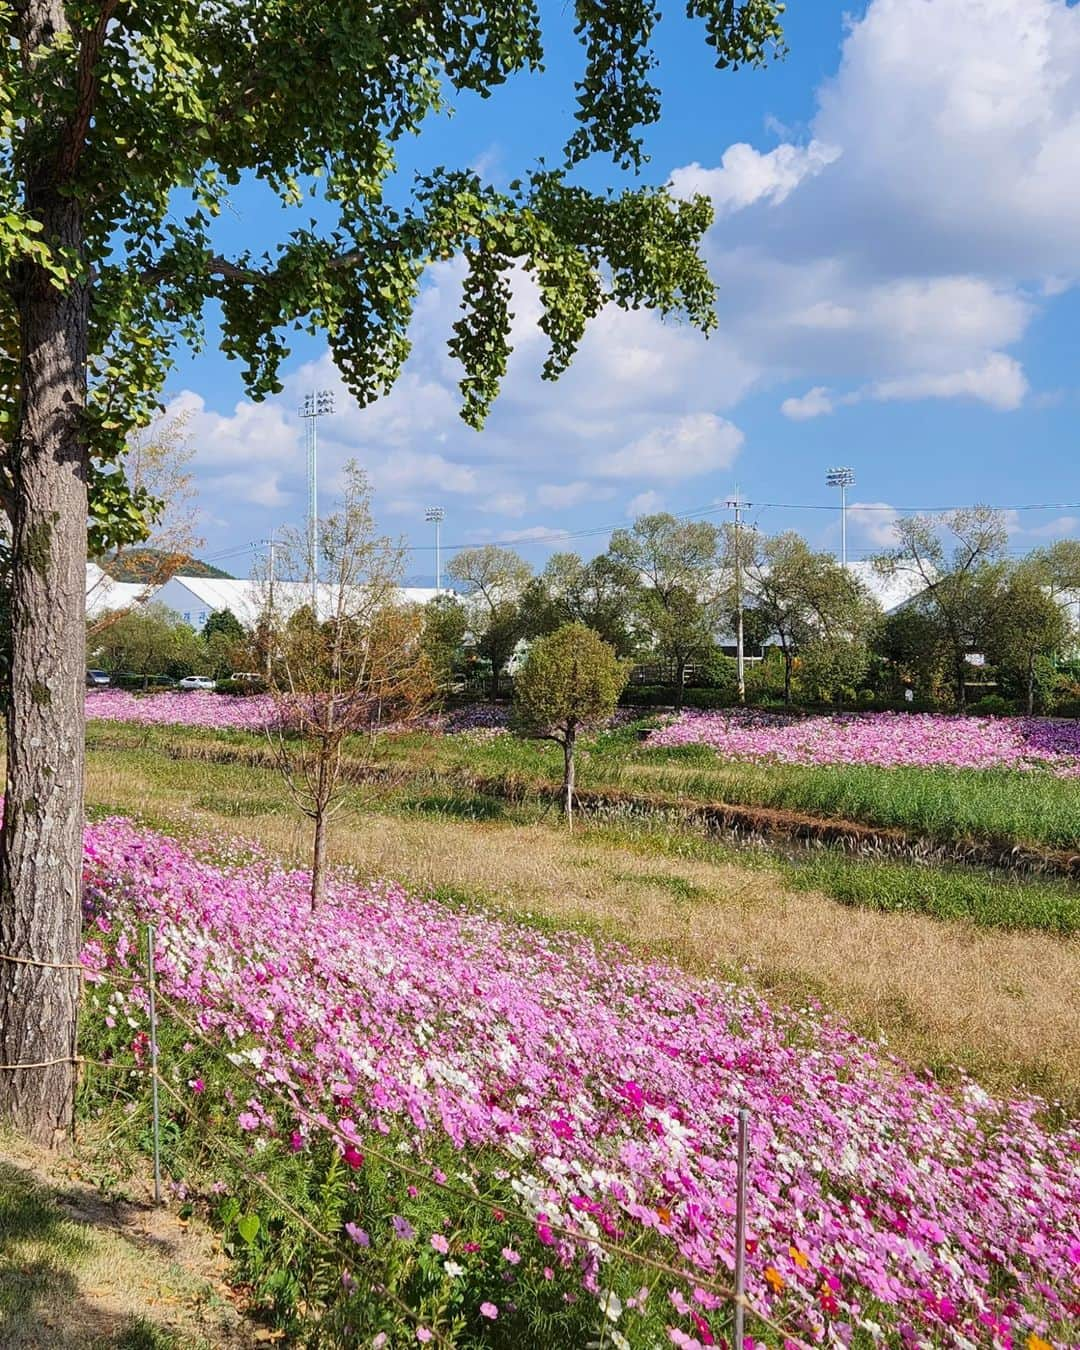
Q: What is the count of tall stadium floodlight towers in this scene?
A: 3